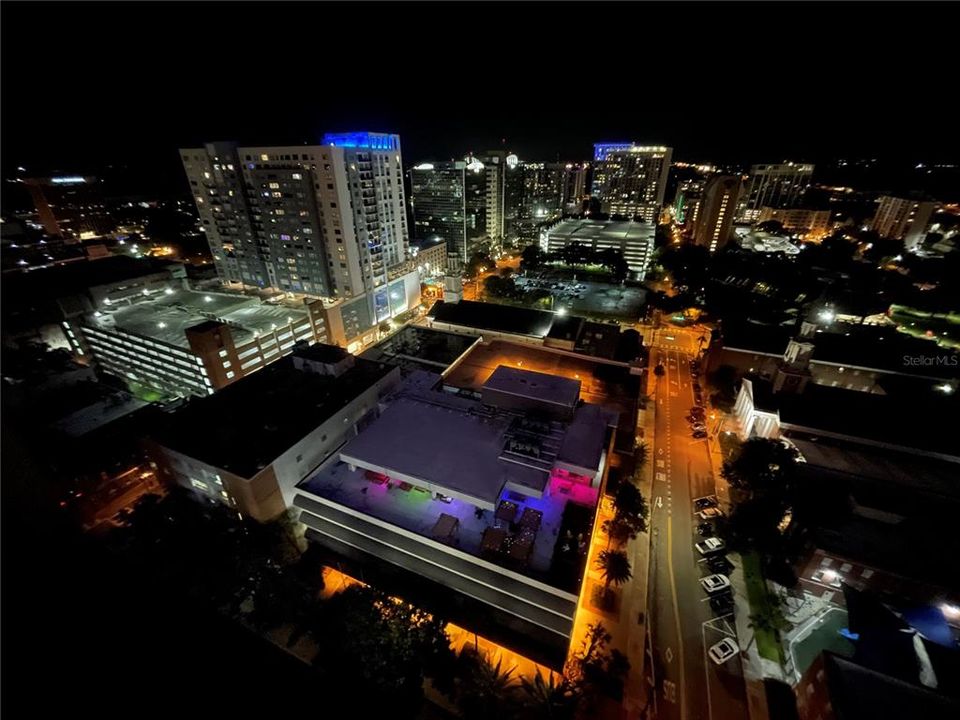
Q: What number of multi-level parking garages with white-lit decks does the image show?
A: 2